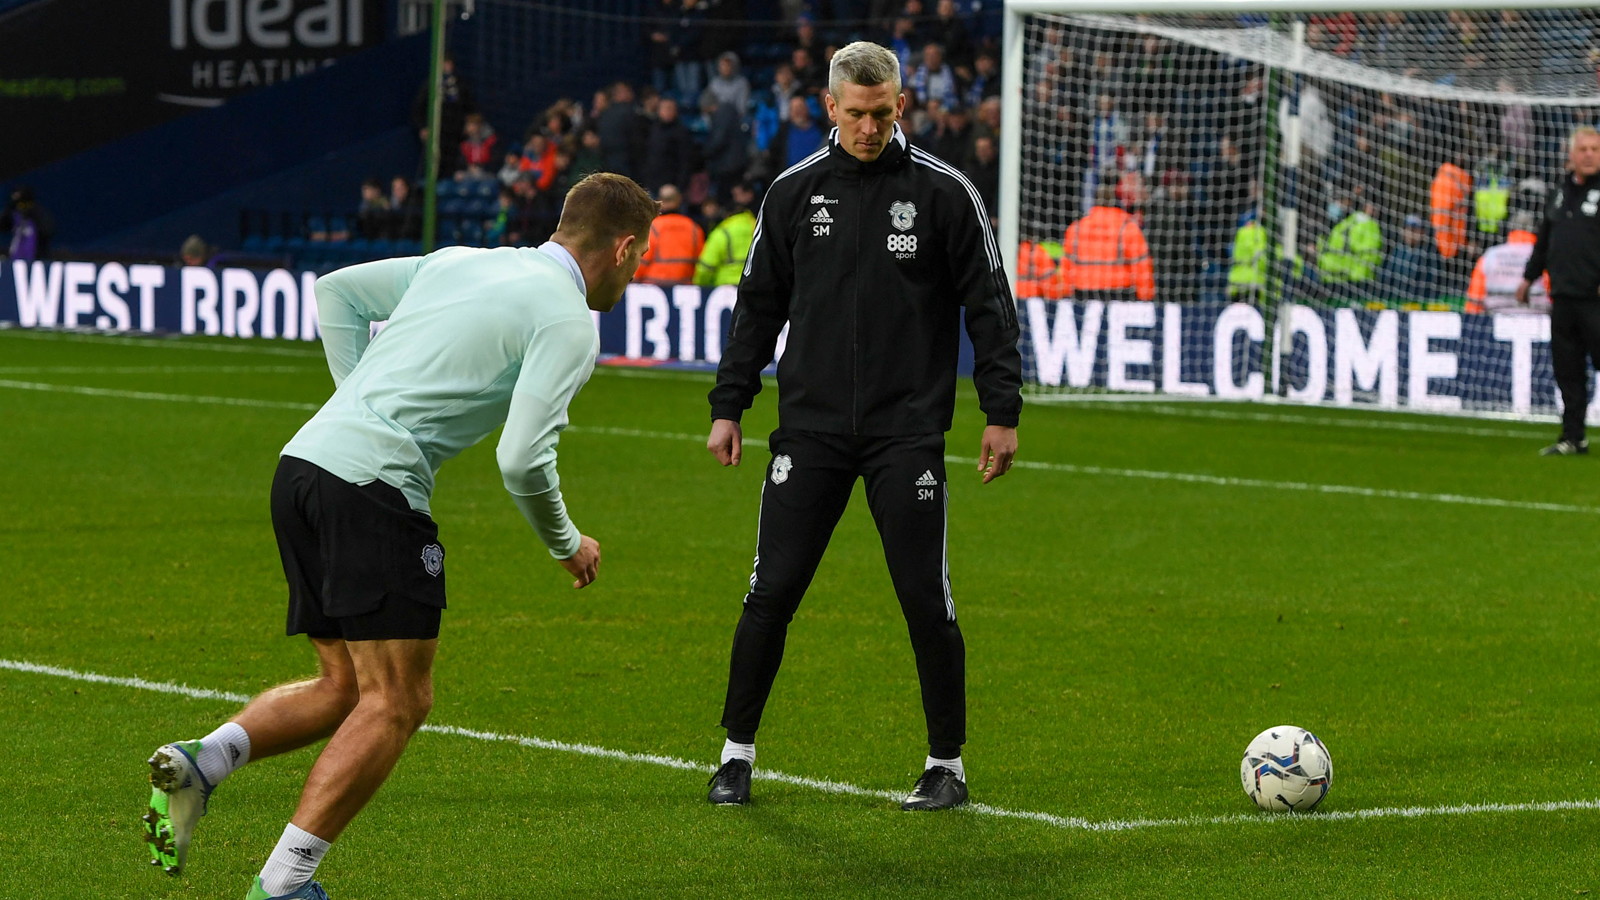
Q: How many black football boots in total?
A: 2